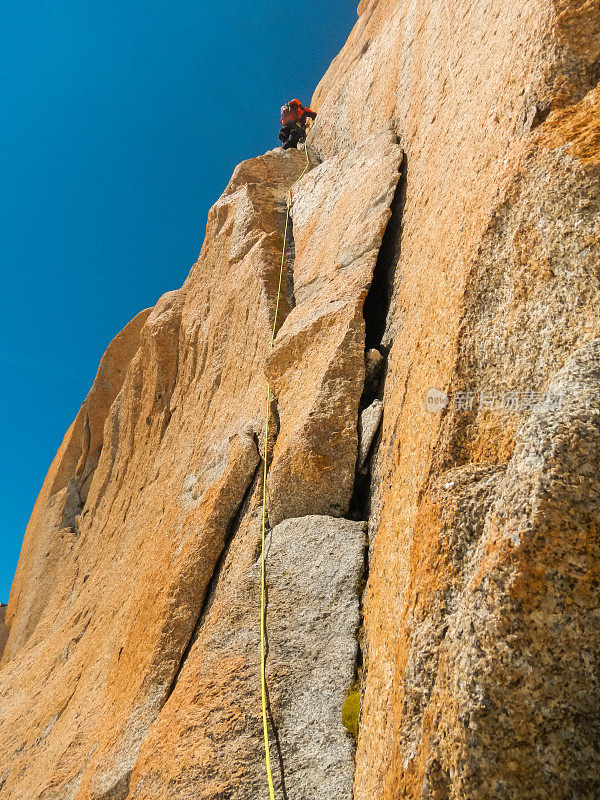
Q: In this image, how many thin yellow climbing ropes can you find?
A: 1